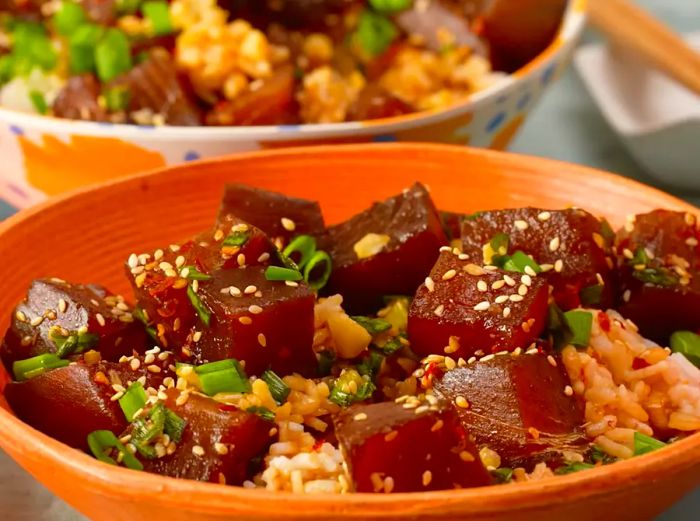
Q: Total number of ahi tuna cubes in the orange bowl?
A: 12